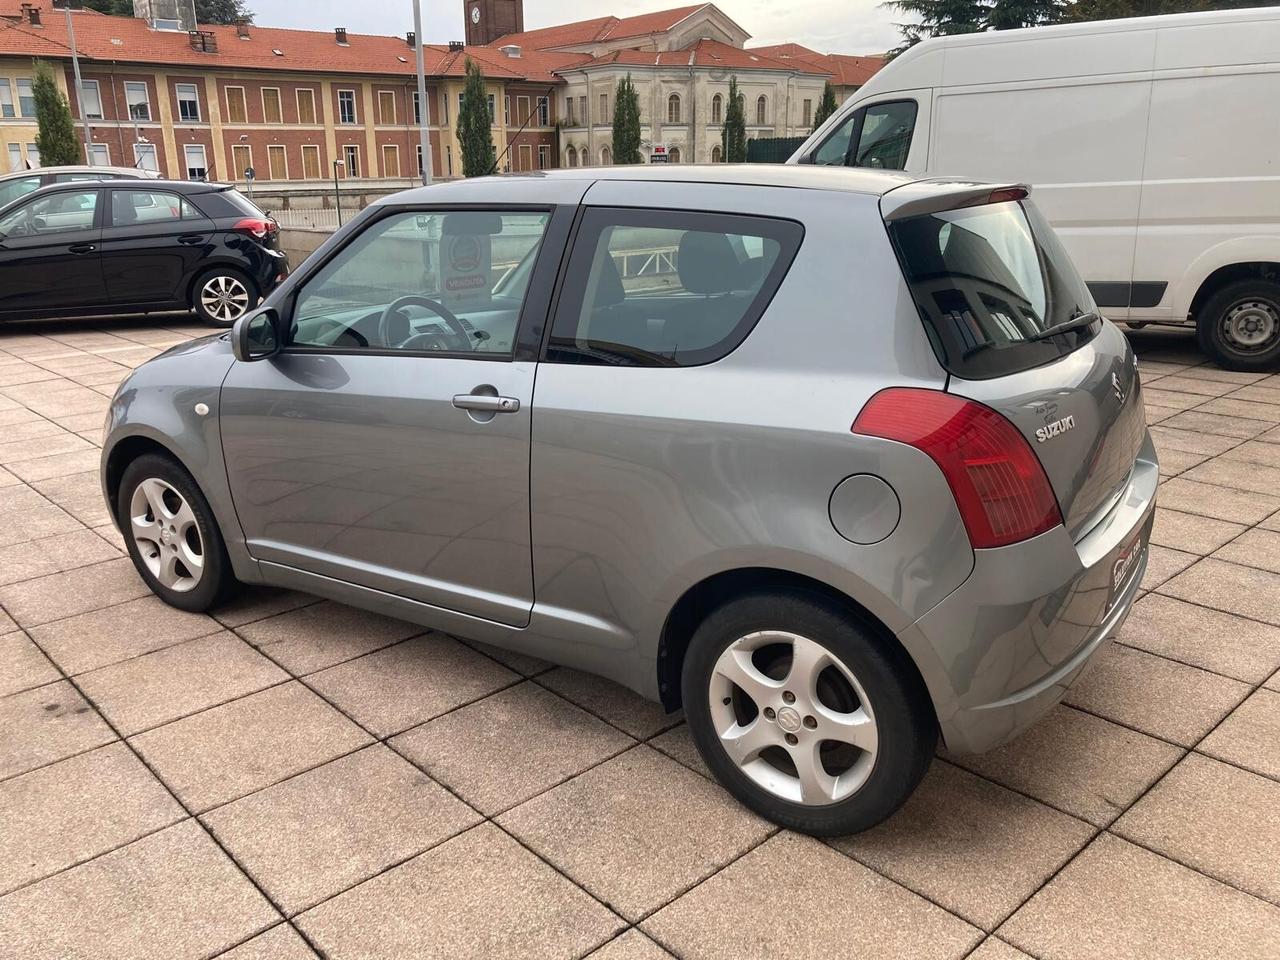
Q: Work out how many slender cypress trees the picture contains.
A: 5